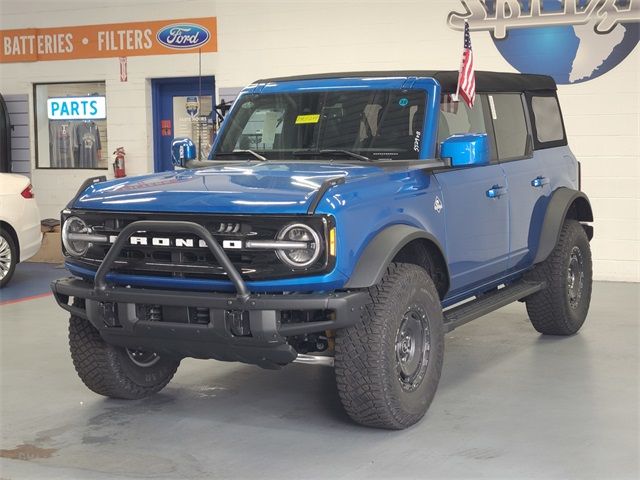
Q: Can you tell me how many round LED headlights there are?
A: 2